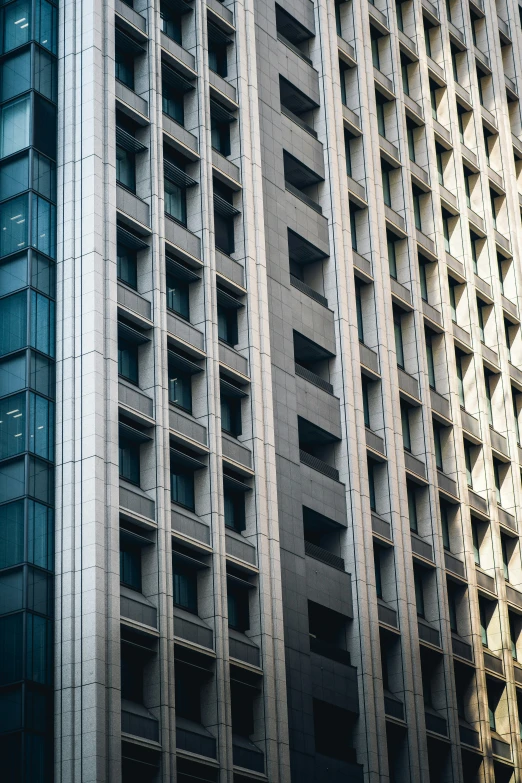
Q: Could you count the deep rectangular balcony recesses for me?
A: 9